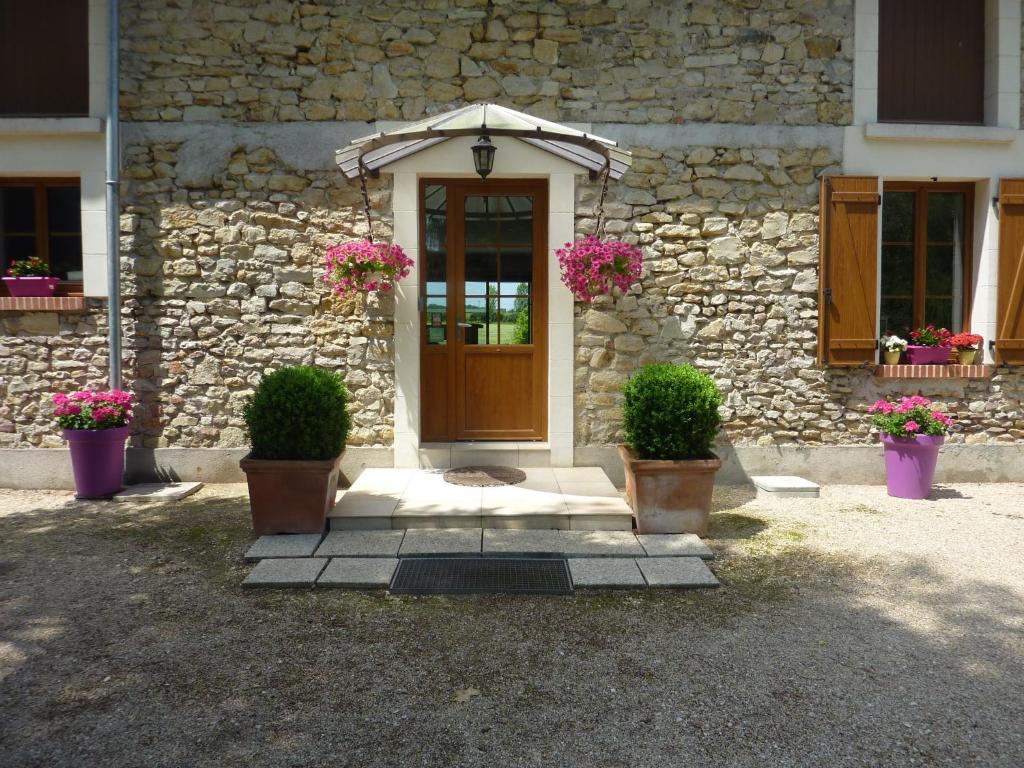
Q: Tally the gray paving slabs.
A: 10